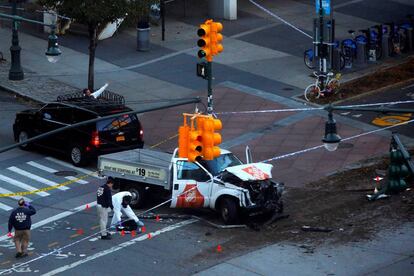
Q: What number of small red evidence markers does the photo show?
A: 9